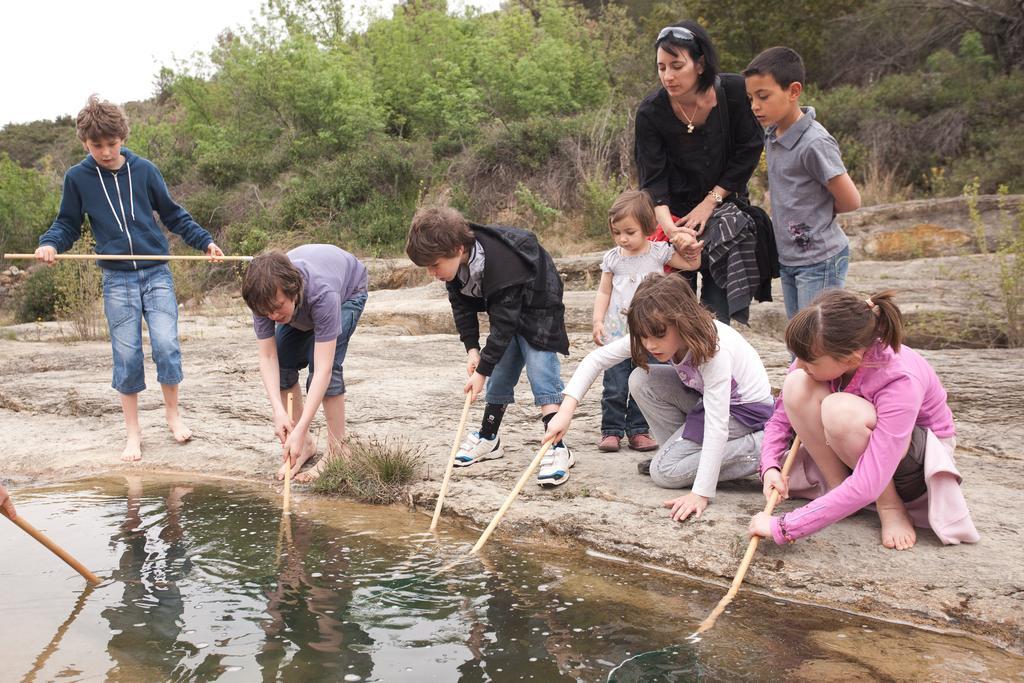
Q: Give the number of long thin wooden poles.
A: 6